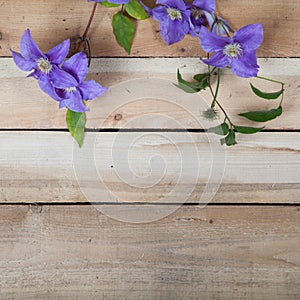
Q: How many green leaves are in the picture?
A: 12